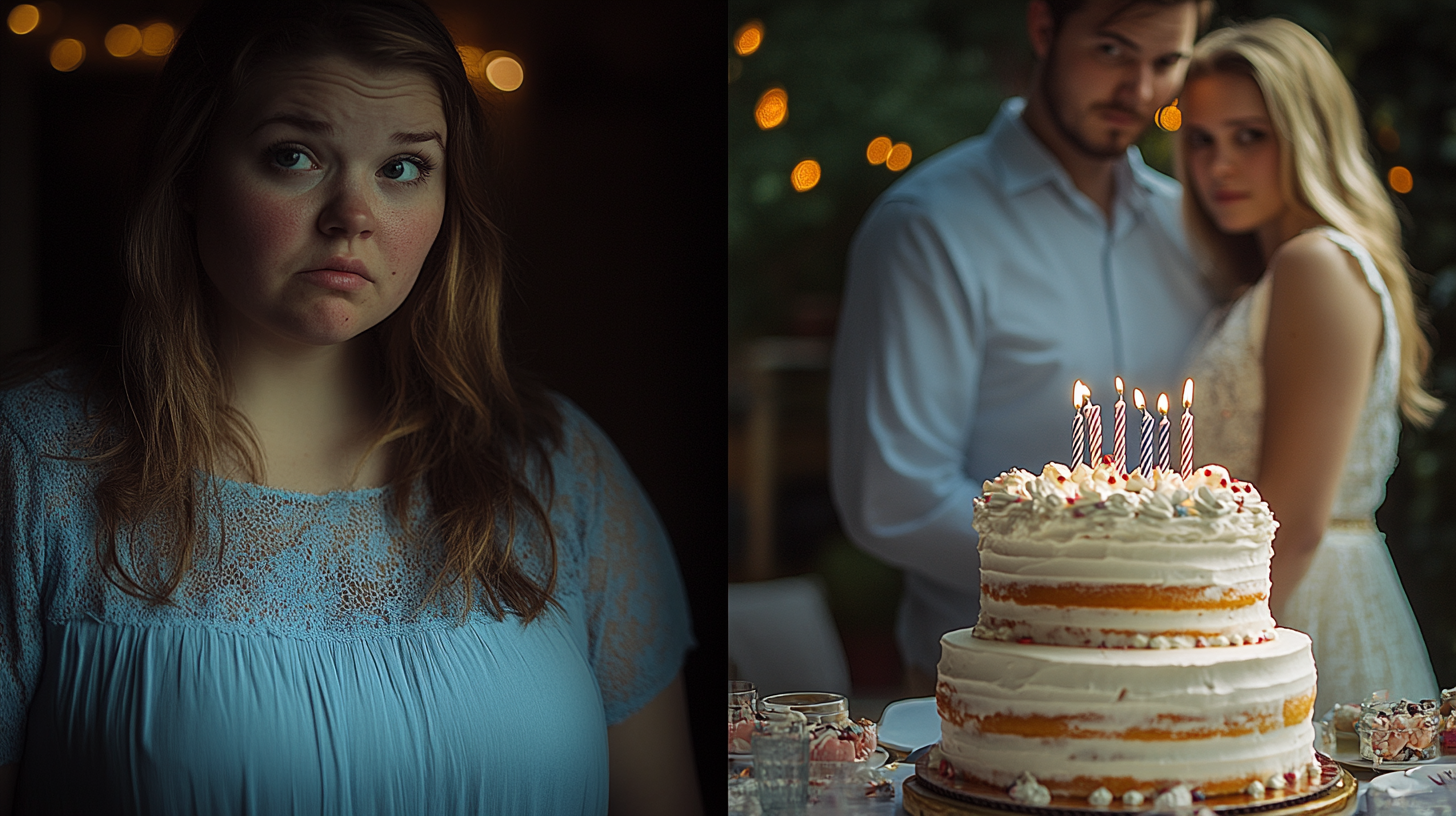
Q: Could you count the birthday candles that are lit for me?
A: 6